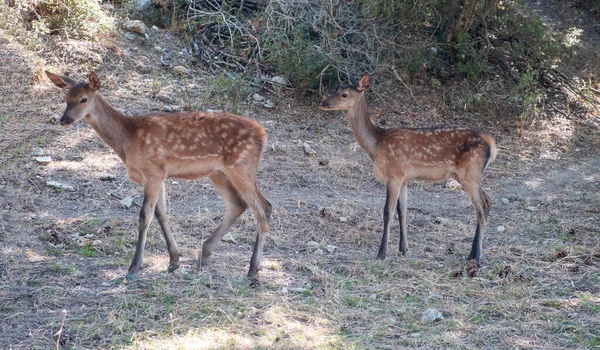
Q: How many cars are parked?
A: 0